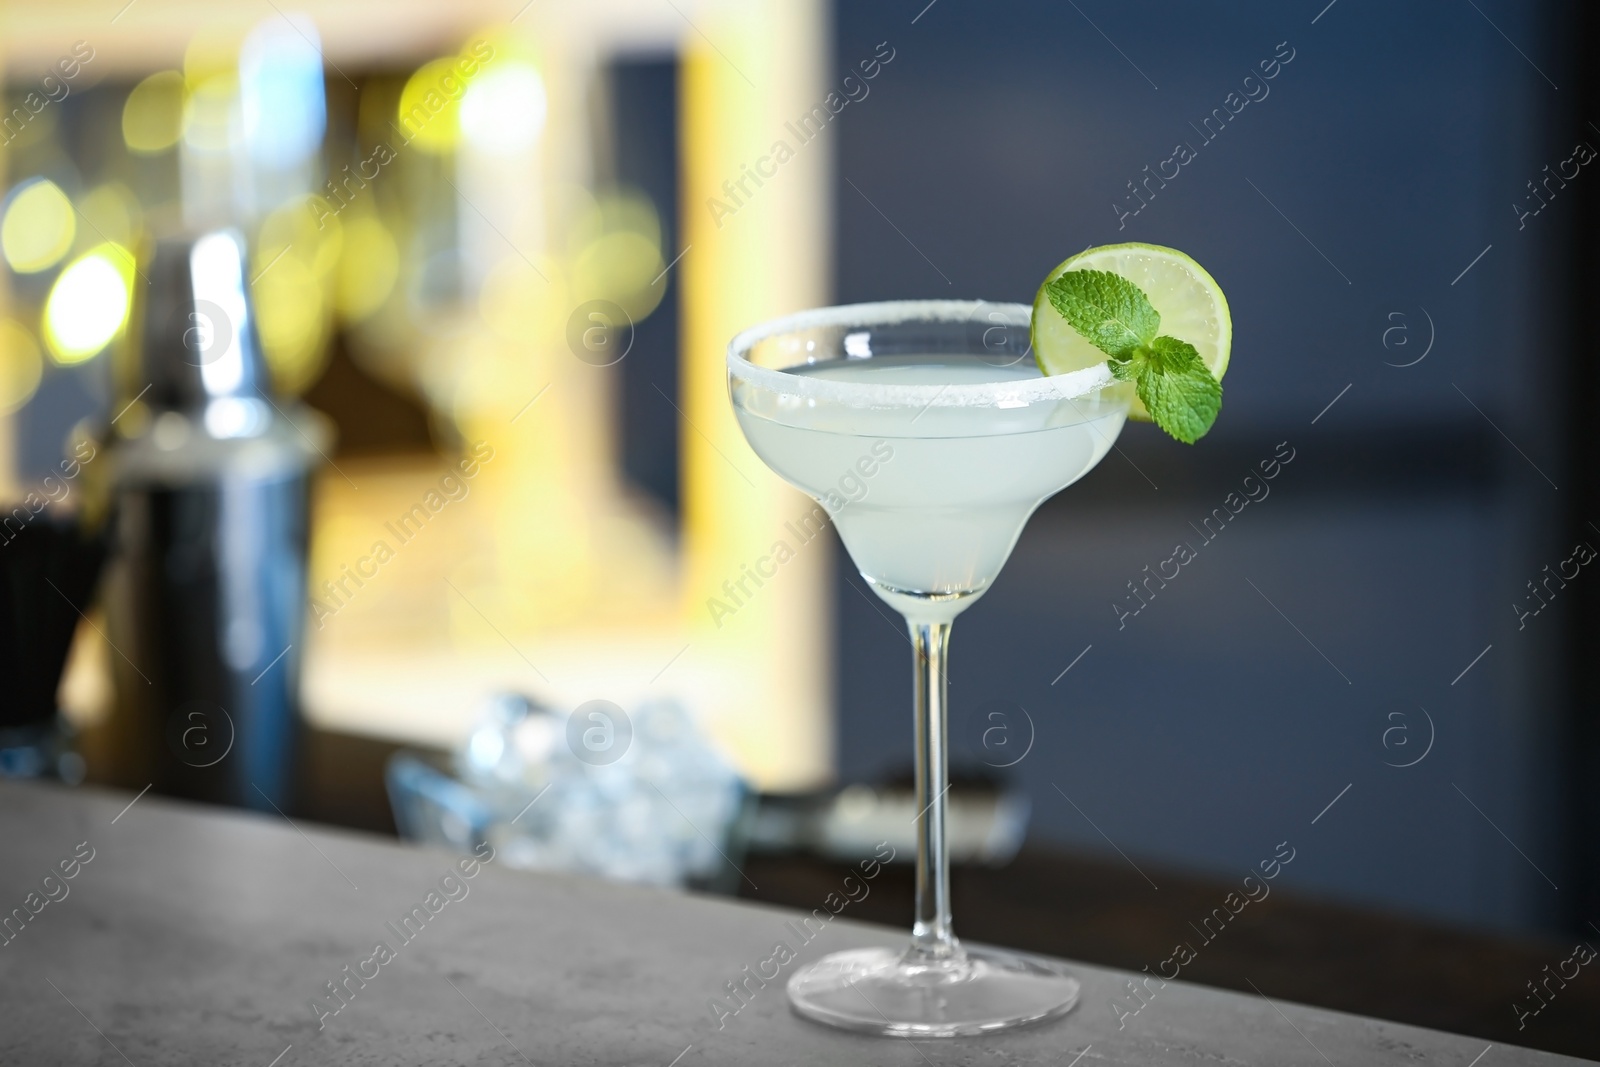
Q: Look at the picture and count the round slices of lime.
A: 1